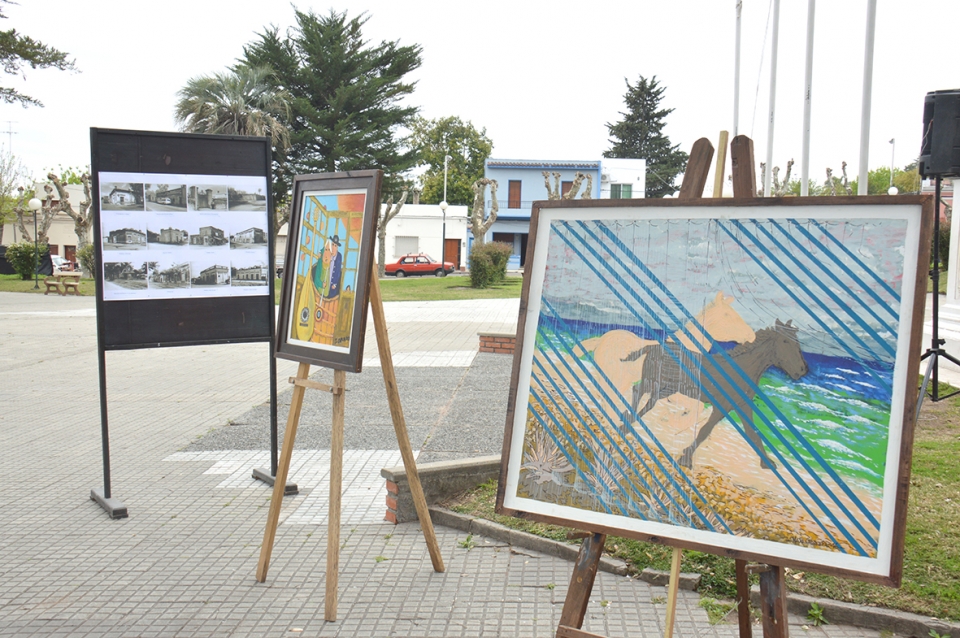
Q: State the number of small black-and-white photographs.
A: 12